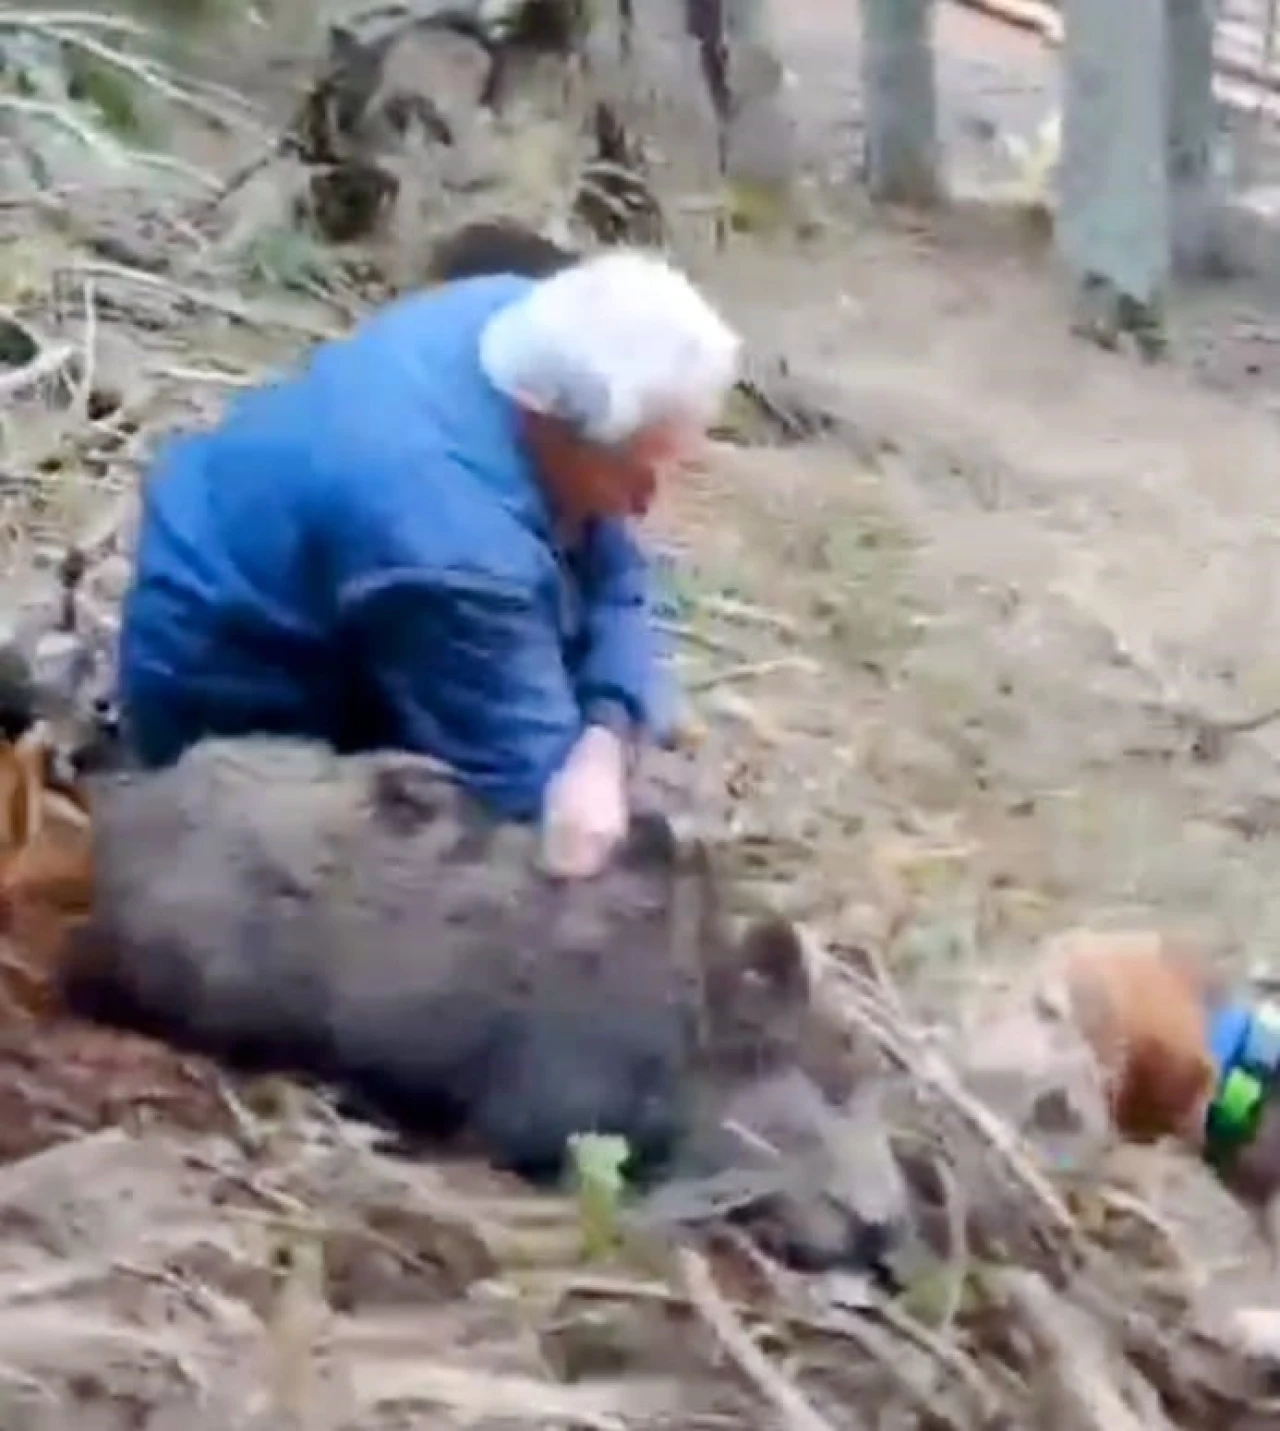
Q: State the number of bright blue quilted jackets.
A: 1